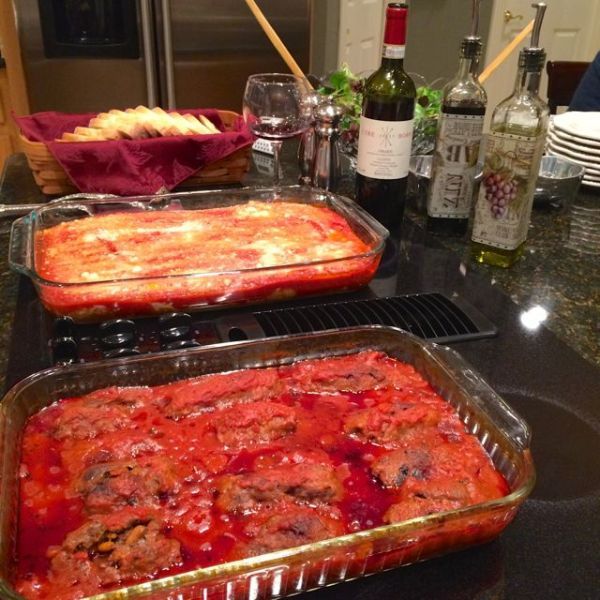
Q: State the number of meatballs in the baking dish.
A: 12